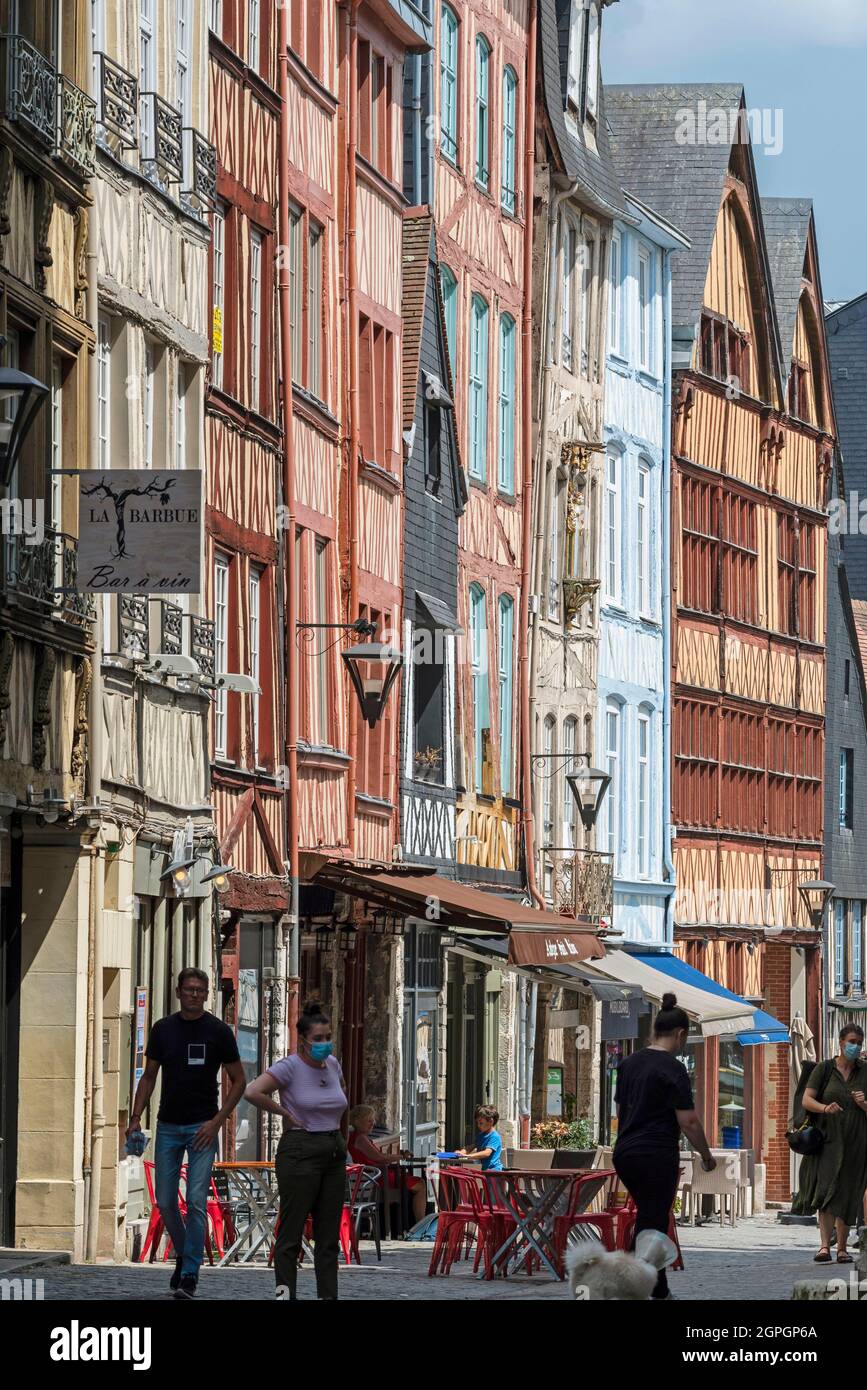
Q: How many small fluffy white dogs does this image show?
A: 1